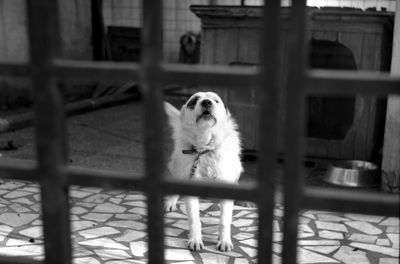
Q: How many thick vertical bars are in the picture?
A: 4